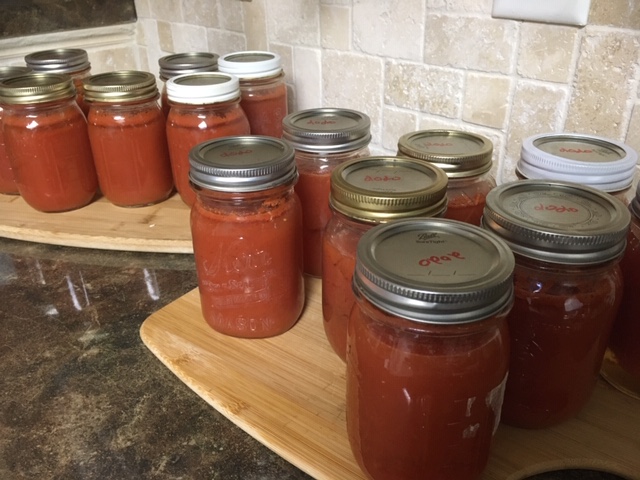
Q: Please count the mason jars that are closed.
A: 15